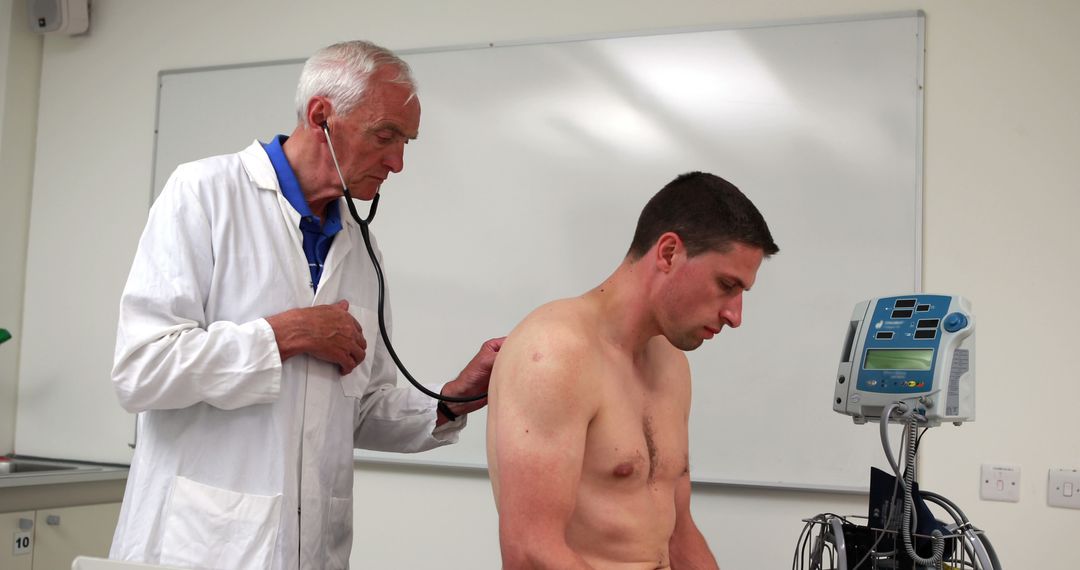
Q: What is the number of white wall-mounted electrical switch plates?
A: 2